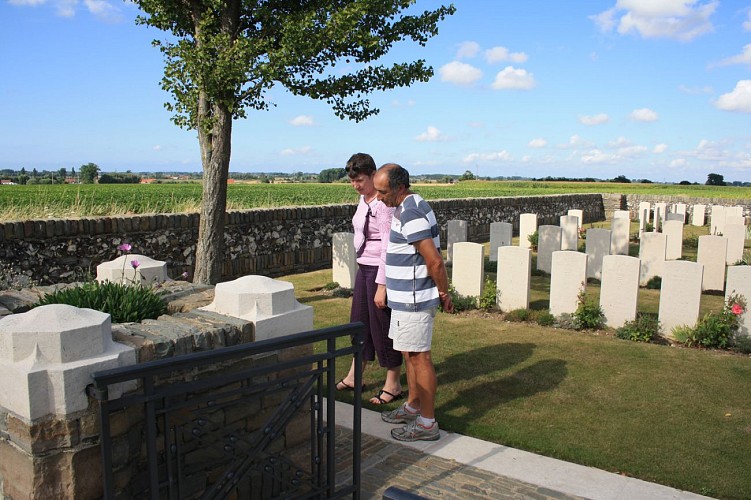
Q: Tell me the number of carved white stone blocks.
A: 3